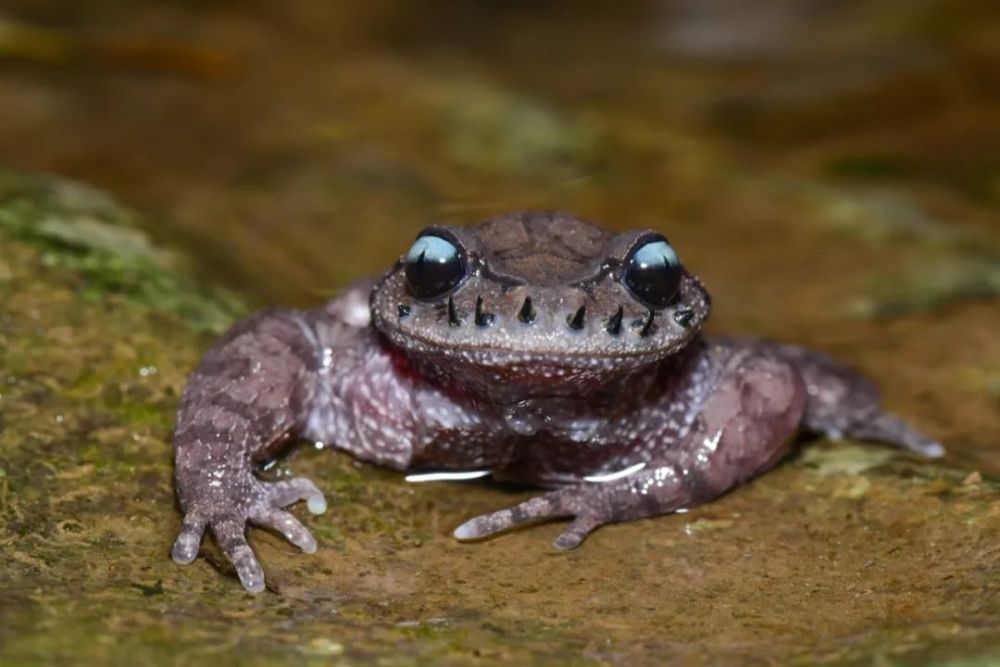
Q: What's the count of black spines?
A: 8